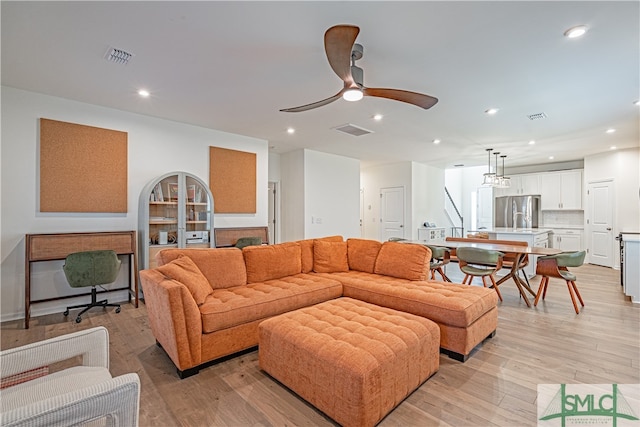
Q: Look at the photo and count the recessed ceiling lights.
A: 11